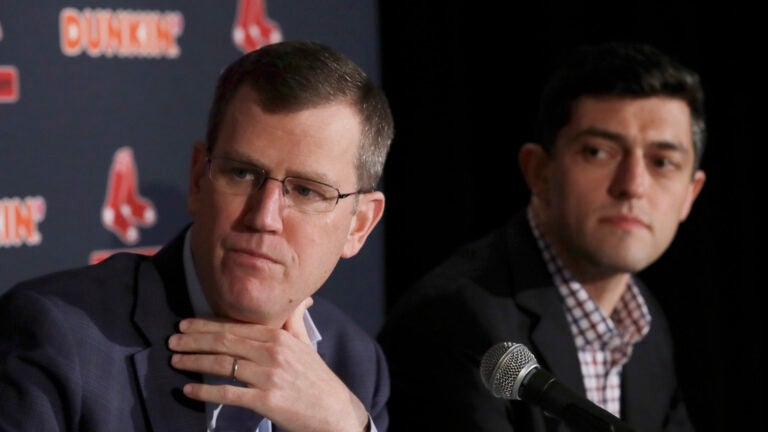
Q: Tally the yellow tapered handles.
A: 0